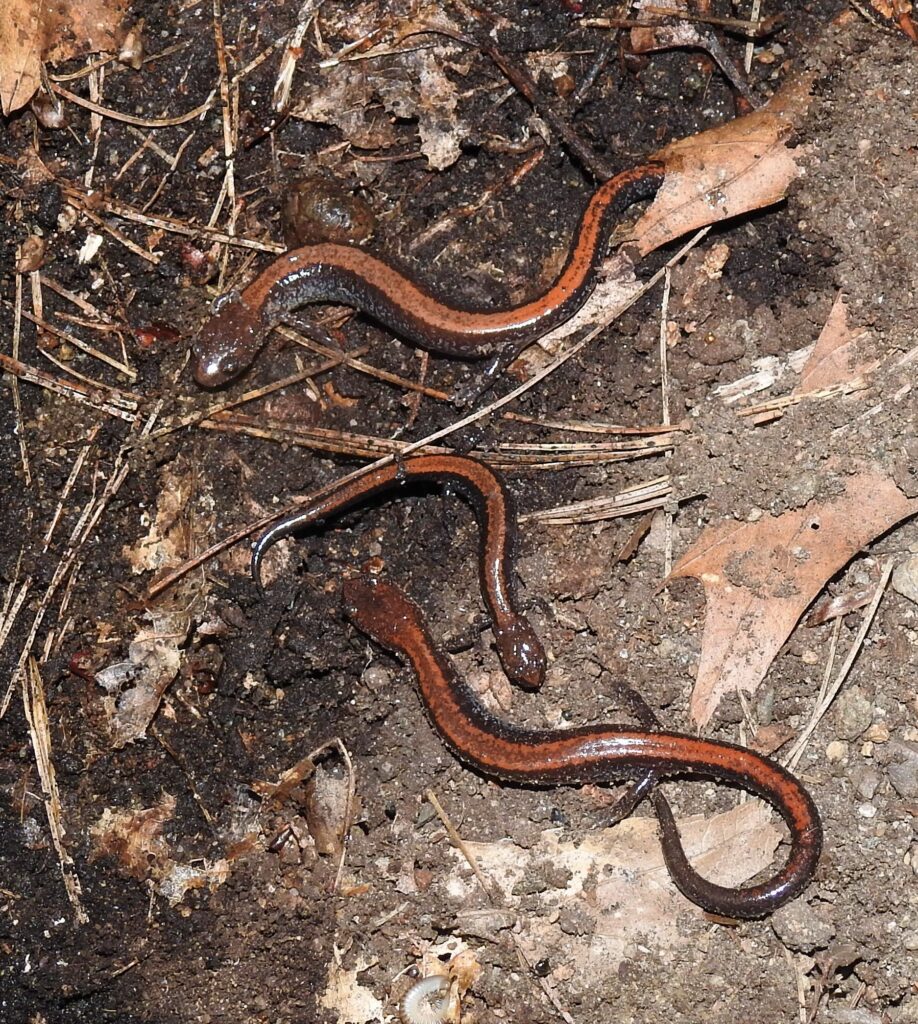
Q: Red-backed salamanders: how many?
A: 3